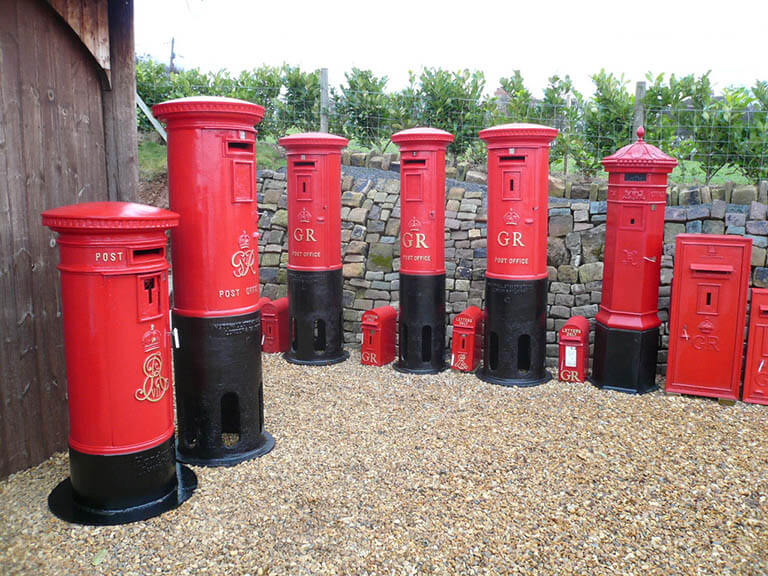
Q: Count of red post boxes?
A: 12